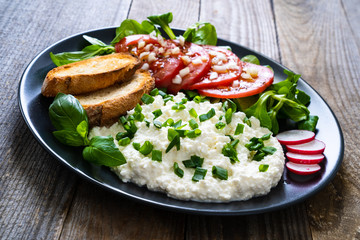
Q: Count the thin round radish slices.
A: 4